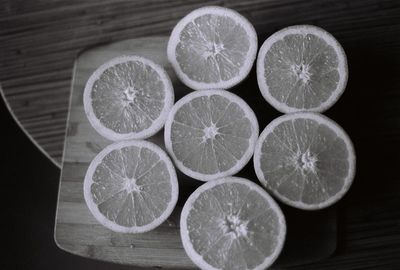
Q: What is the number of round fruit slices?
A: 7